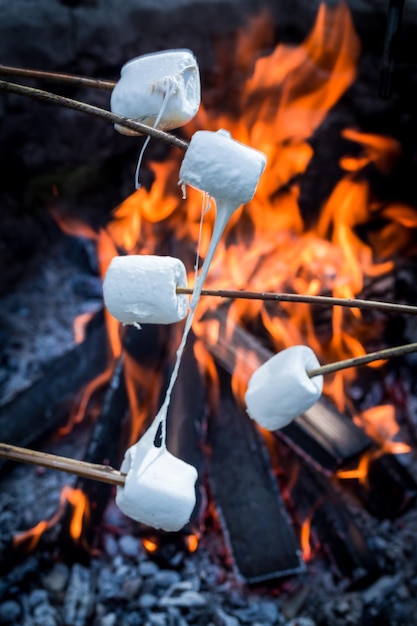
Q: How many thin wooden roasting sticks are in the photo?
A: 5